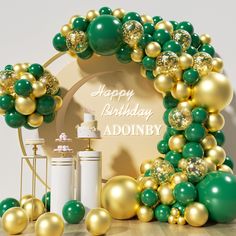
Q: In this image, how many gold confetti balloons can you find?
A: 10